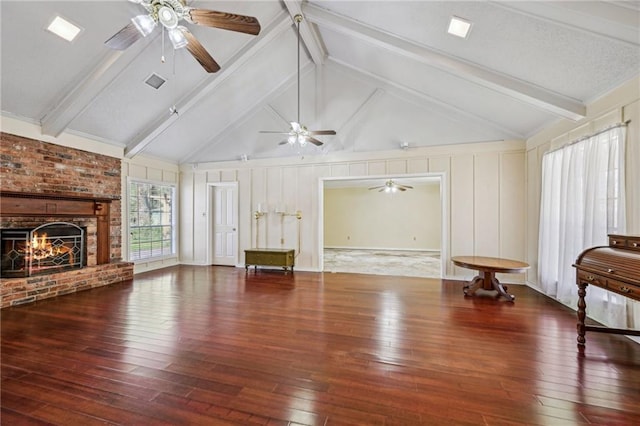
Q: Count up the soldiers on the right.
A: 0